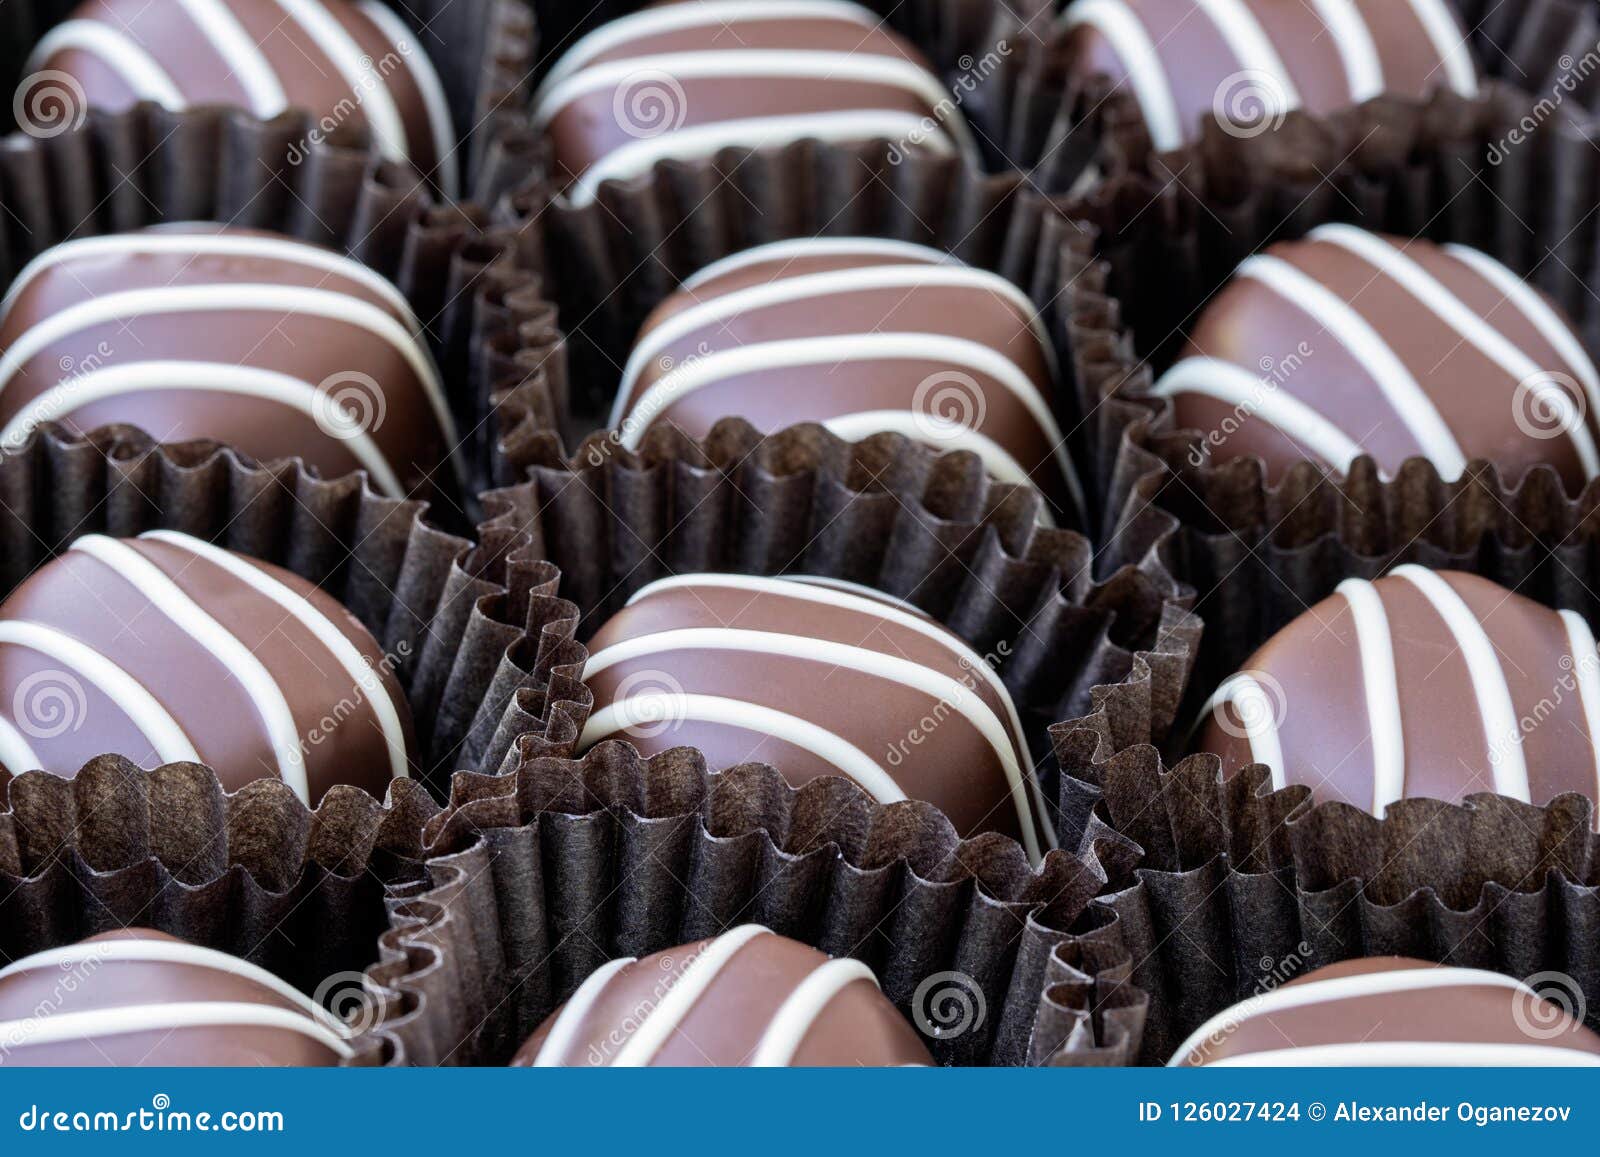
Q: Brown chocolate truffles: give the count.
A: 12